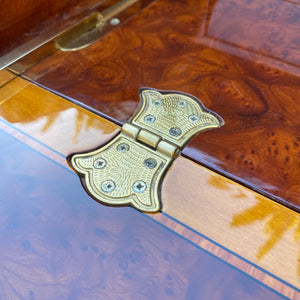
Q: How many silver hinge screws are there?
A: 10